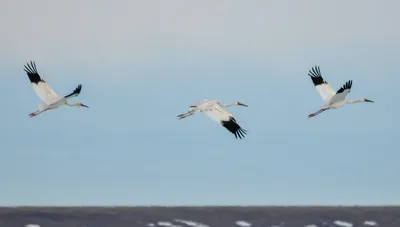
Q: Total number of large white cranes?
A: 3